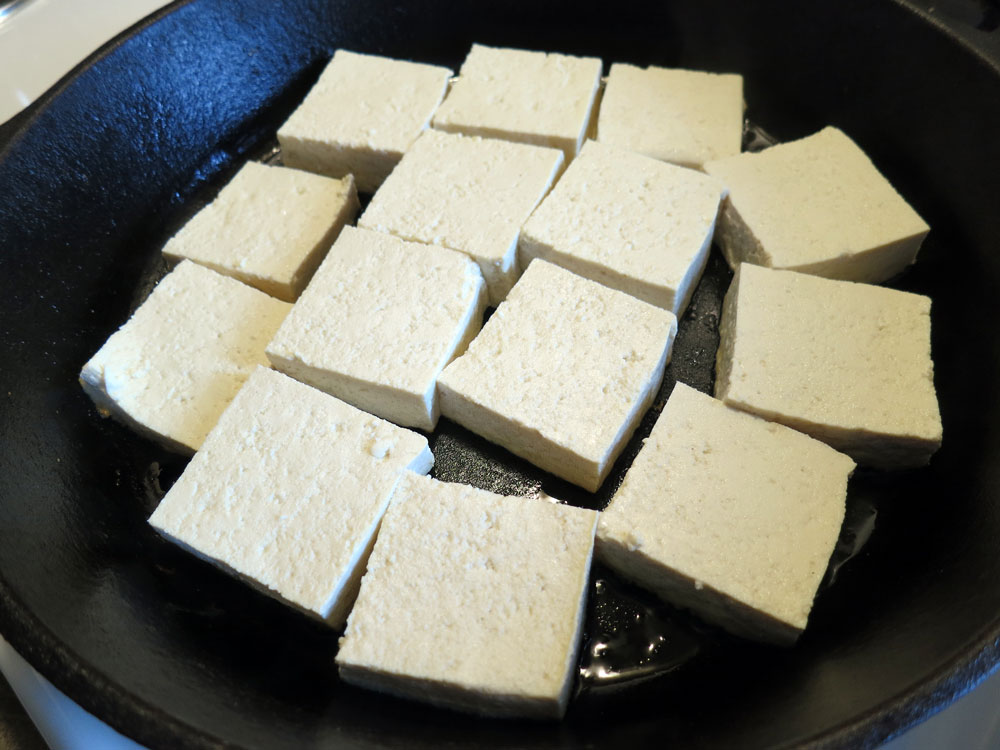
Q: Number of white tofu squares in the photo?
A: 14